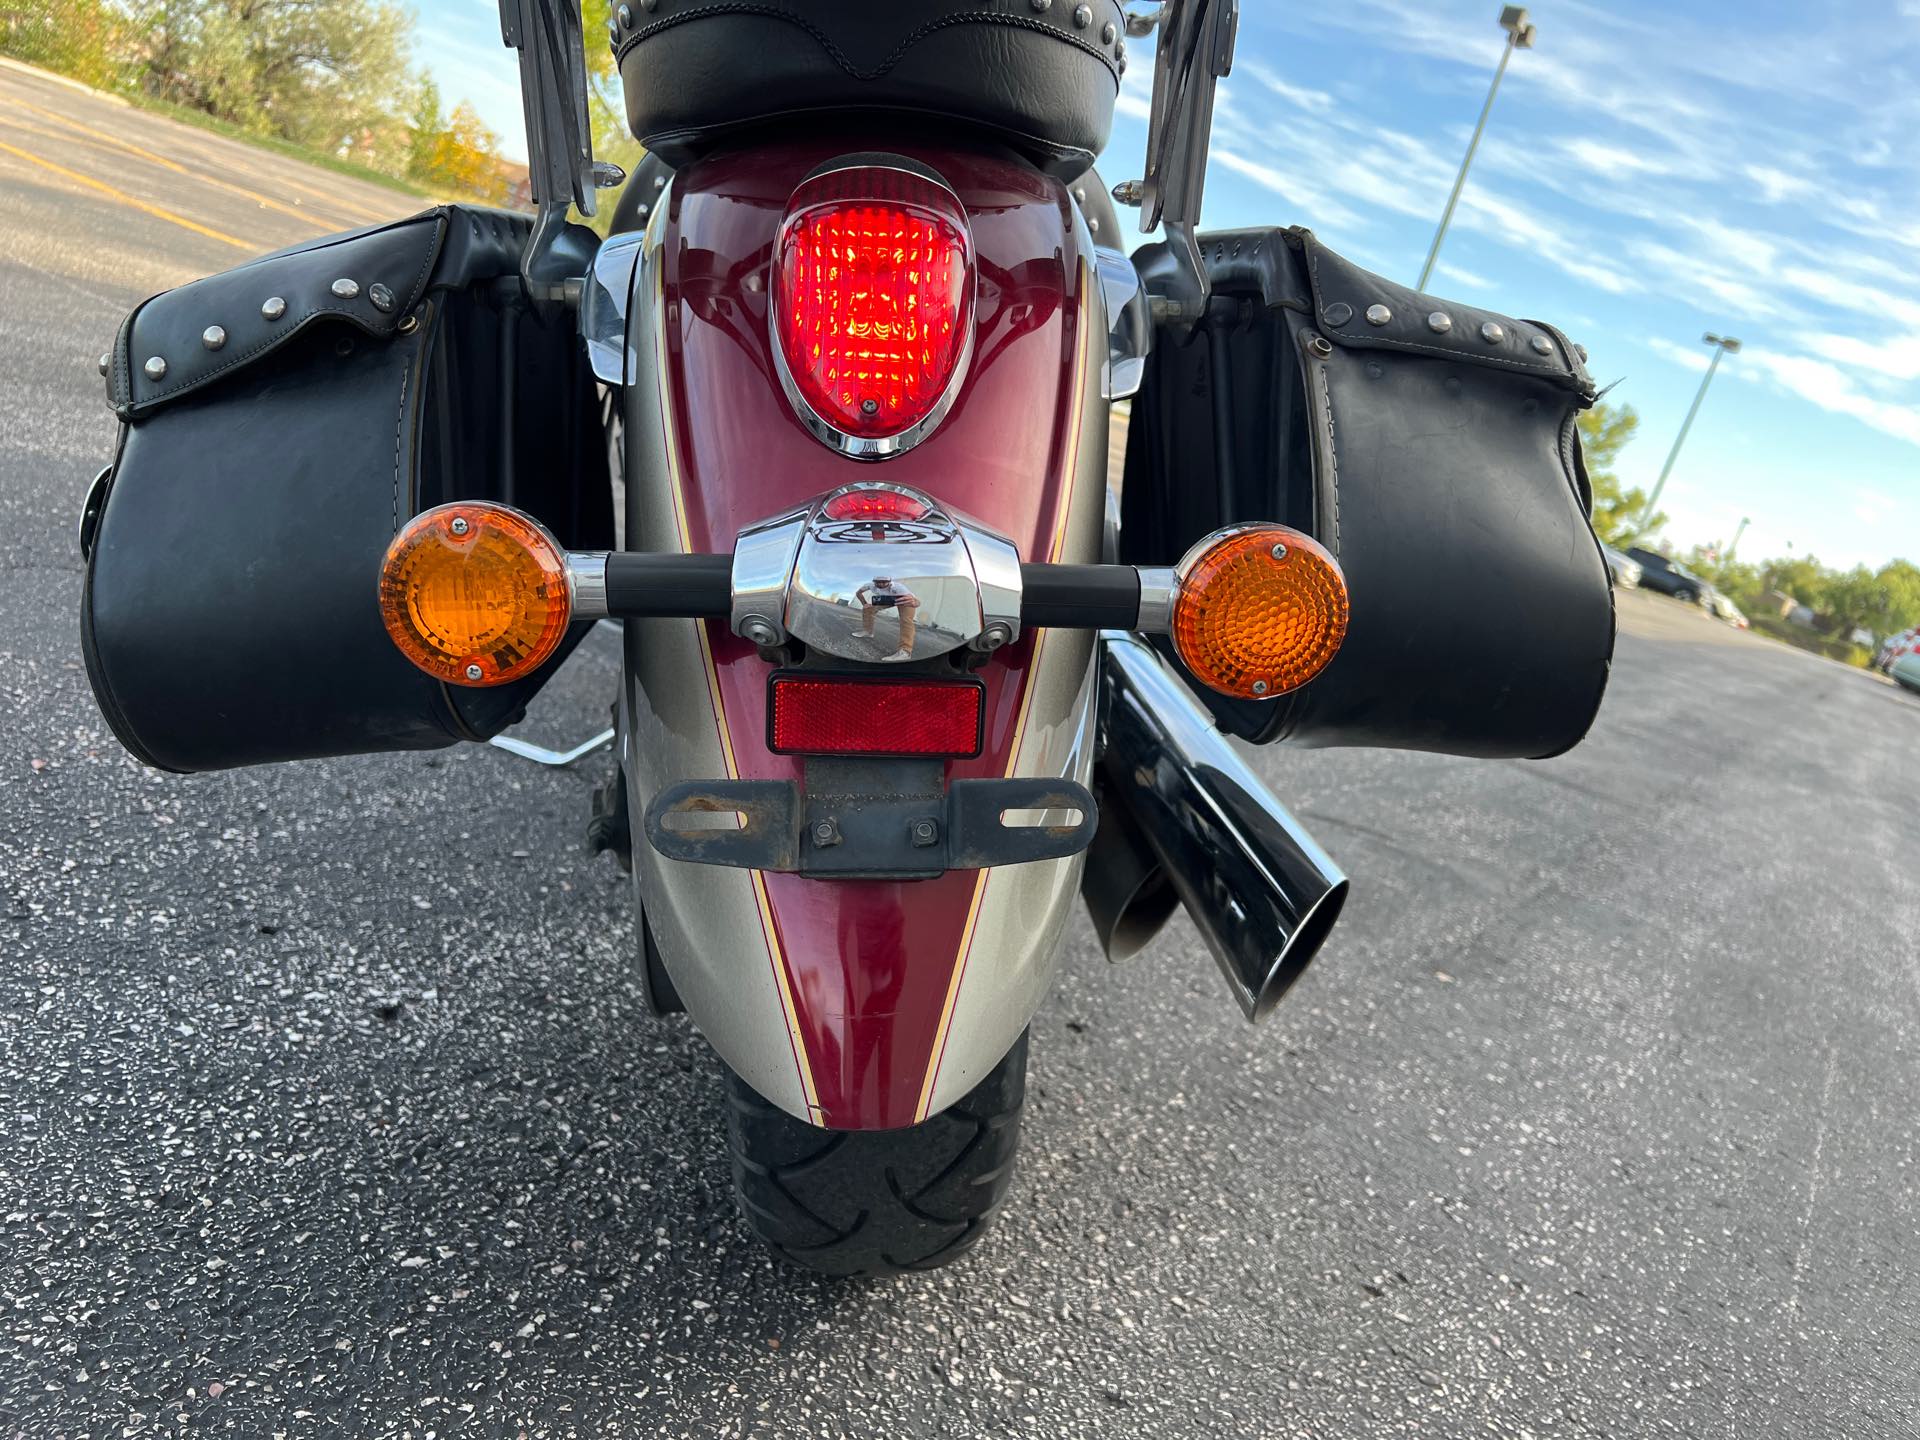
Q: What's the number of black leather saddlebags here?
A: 2